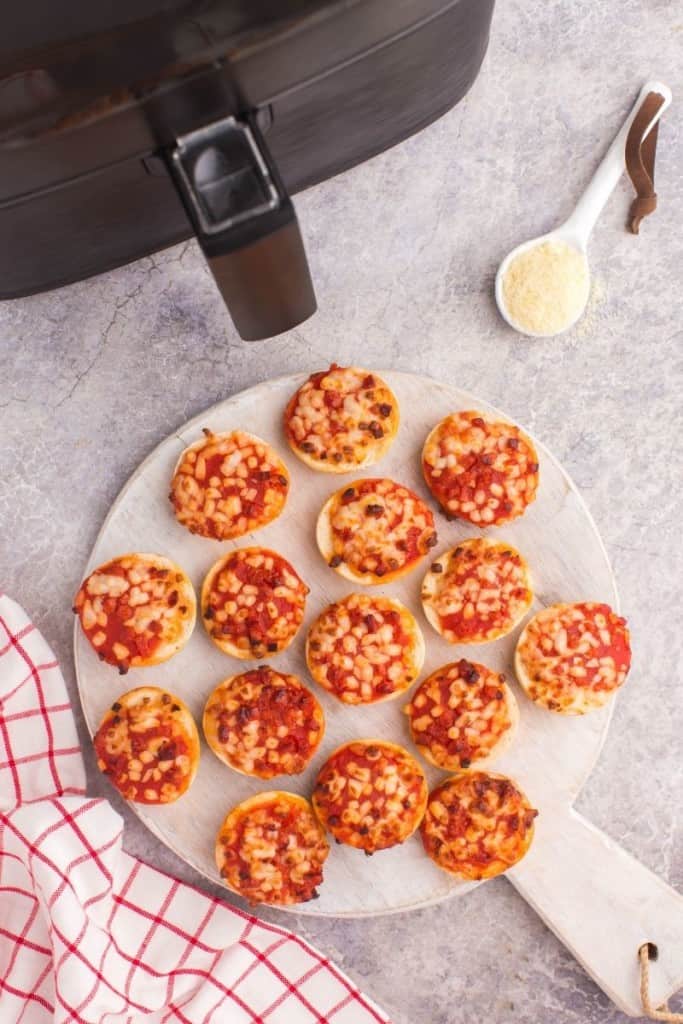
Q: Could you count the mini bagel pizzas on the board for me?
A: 15